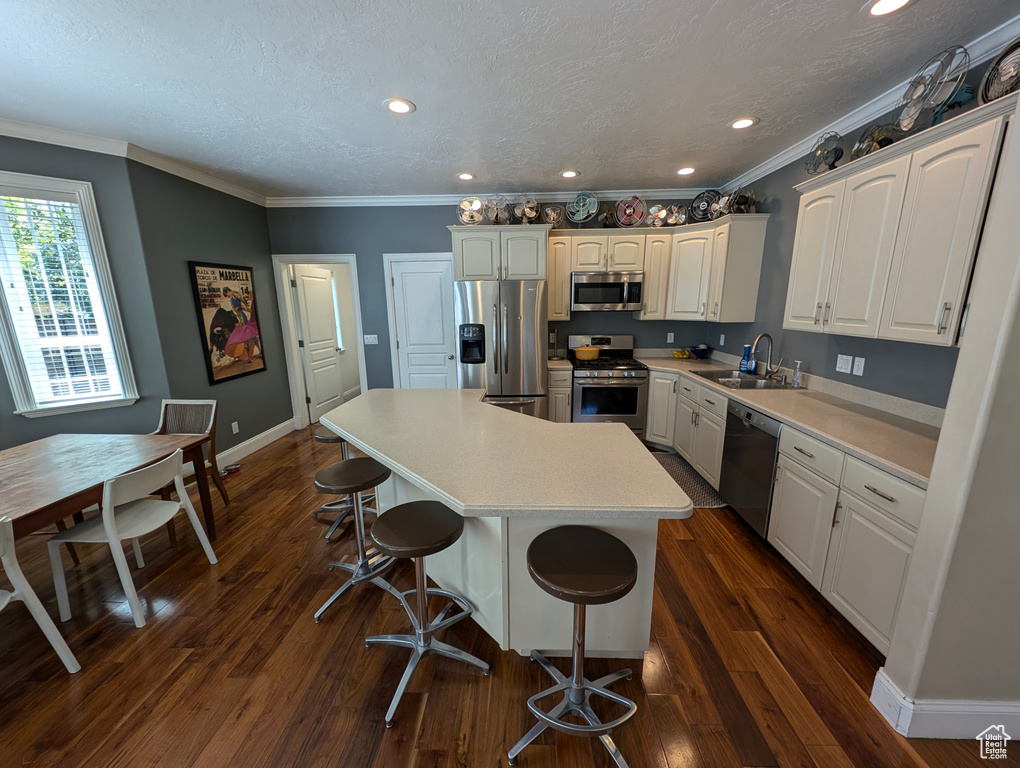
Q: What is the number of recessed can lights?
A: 6